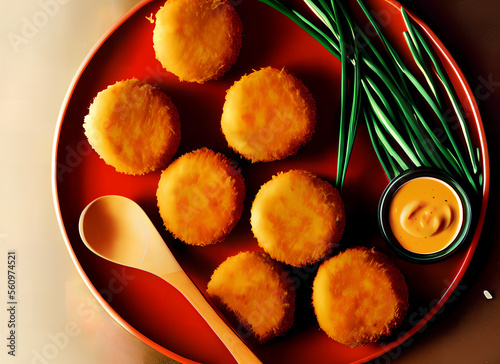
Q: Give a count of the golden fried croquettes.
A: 7